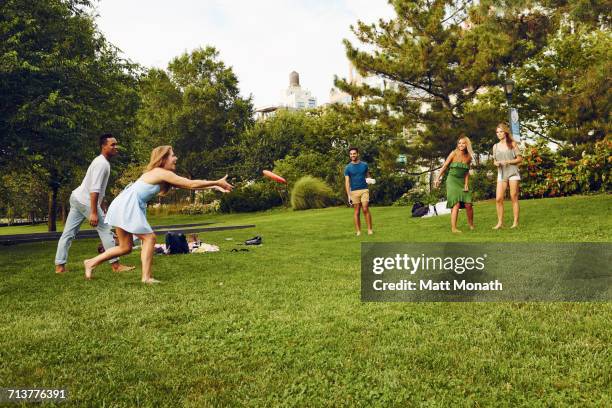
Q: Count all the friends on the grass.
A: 5